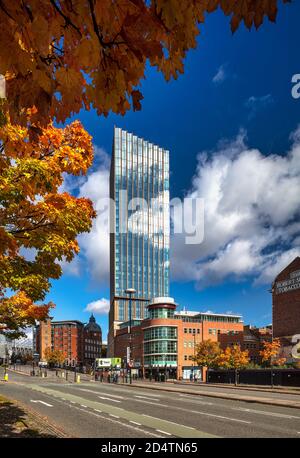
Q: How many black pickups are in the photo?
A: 0